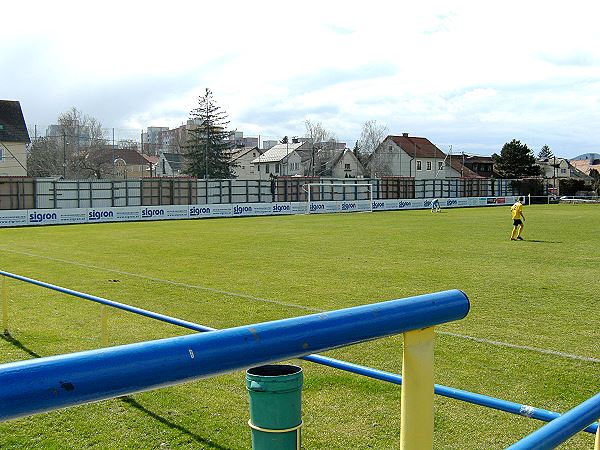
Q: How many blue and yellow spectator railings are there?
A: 3